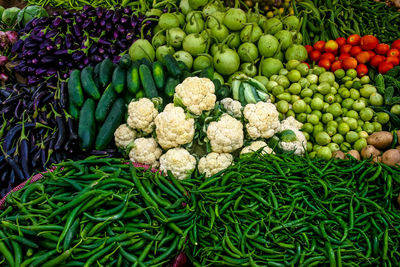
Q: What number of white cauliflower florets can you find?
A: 12